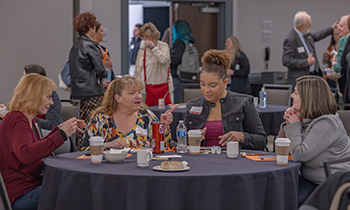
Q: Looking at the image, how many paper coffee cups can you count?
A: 3